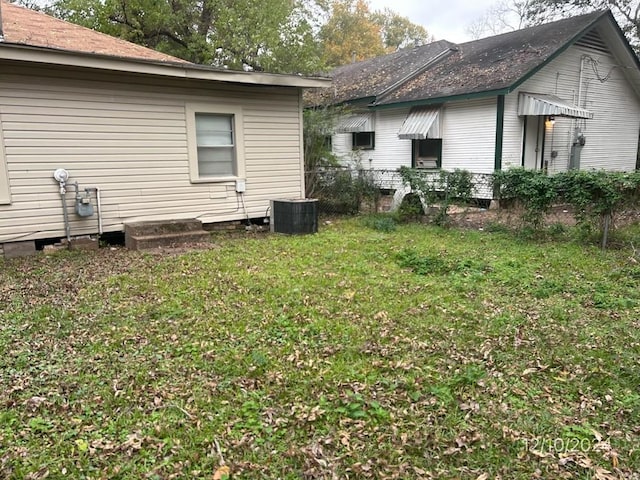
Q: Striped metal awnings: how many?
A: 3